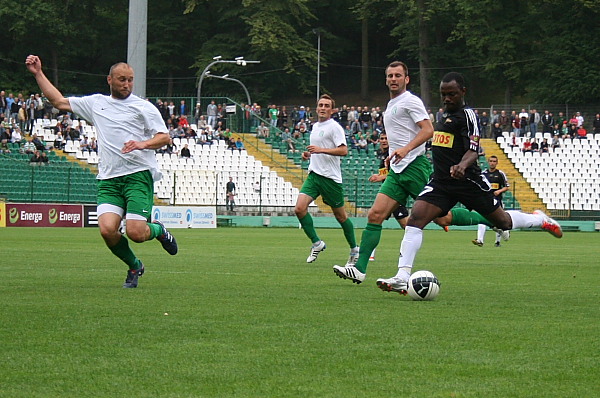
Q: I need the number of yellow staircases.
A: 3